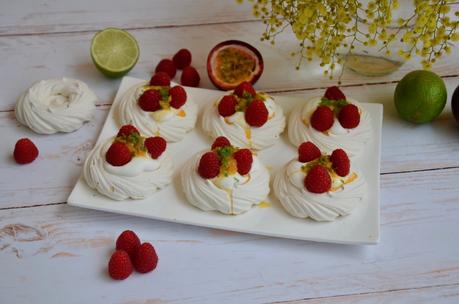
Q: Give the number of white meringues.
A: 7